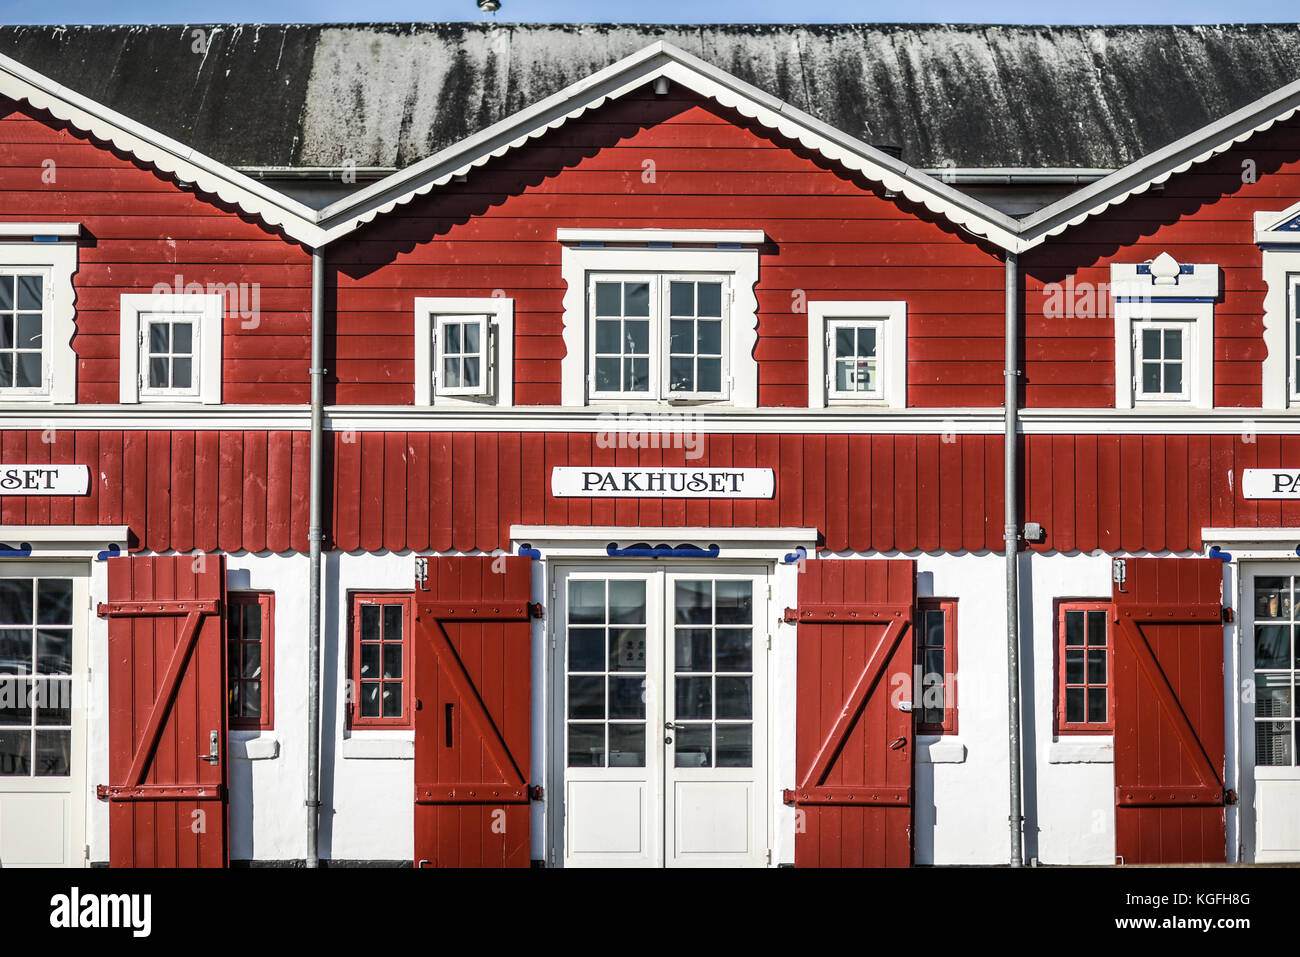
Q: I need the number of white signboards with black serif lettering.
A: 3